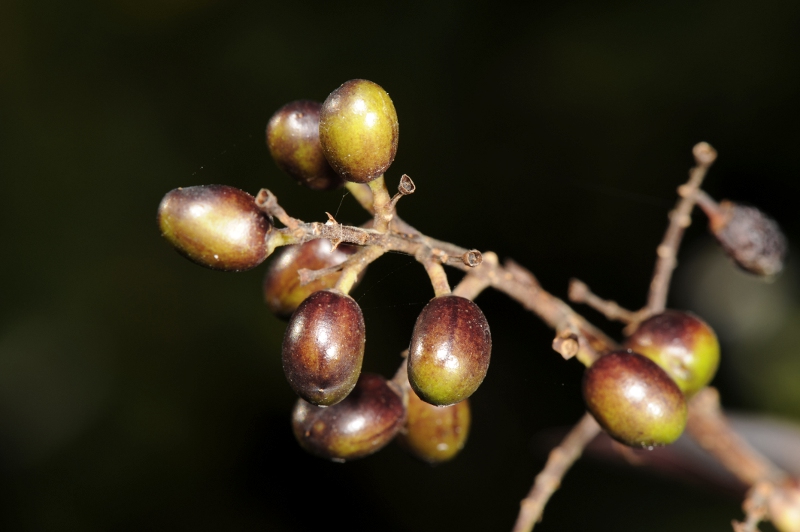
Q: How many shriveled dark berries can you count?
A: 1